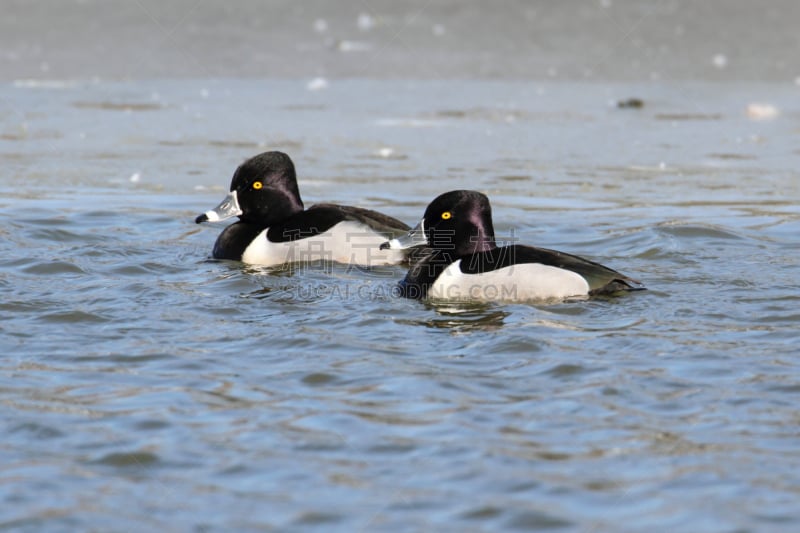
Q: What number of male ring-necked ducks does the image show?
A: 2